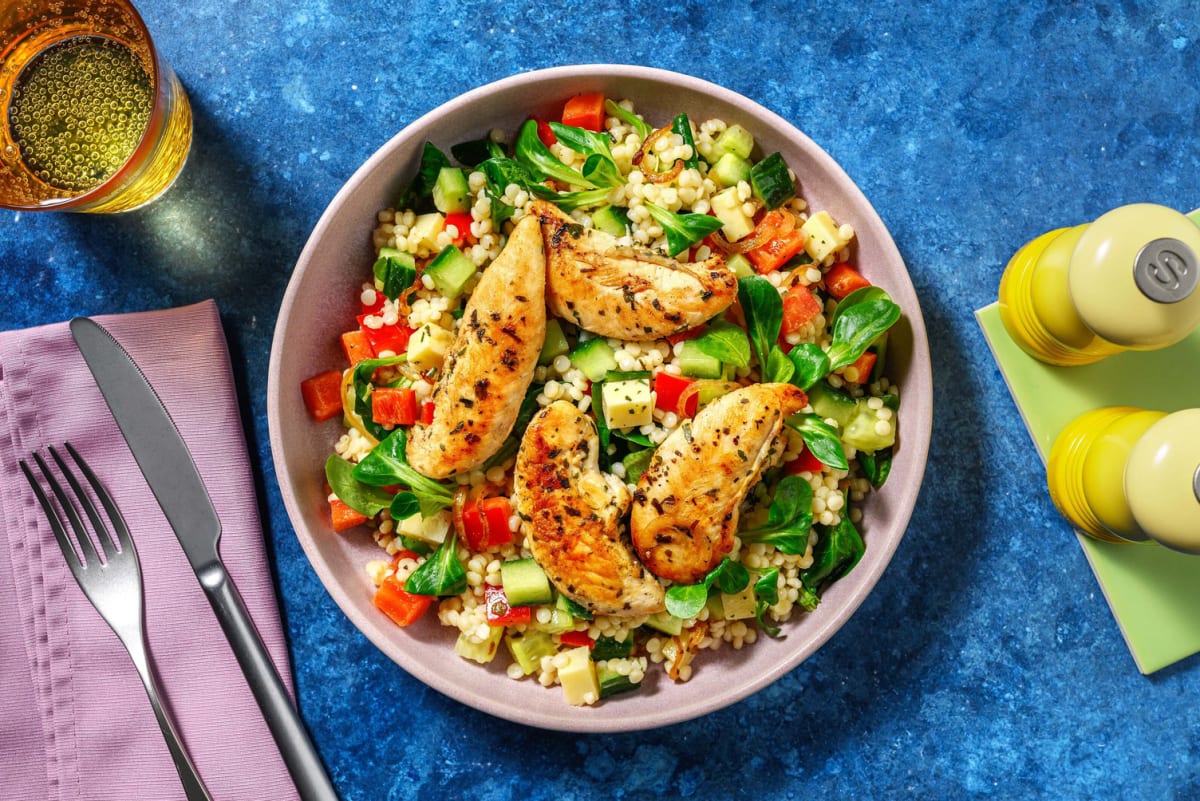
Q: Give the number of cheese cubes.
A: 8